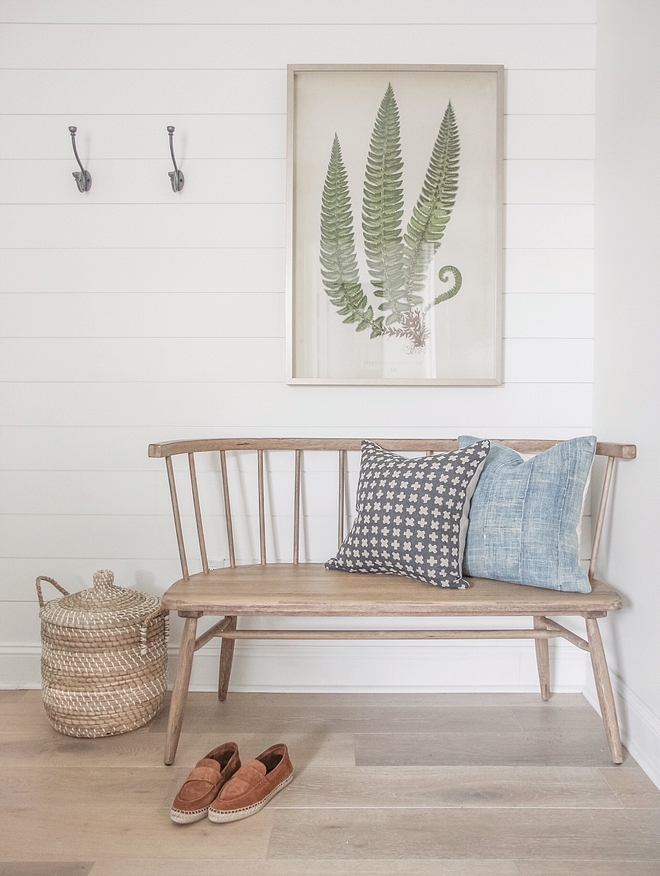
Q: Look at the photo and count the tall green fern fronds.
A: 3